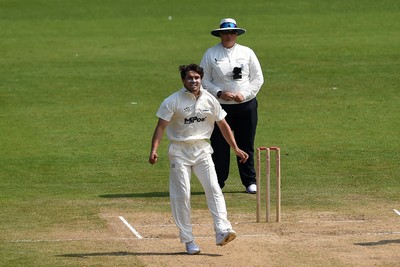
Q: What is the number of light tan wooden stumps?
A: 3